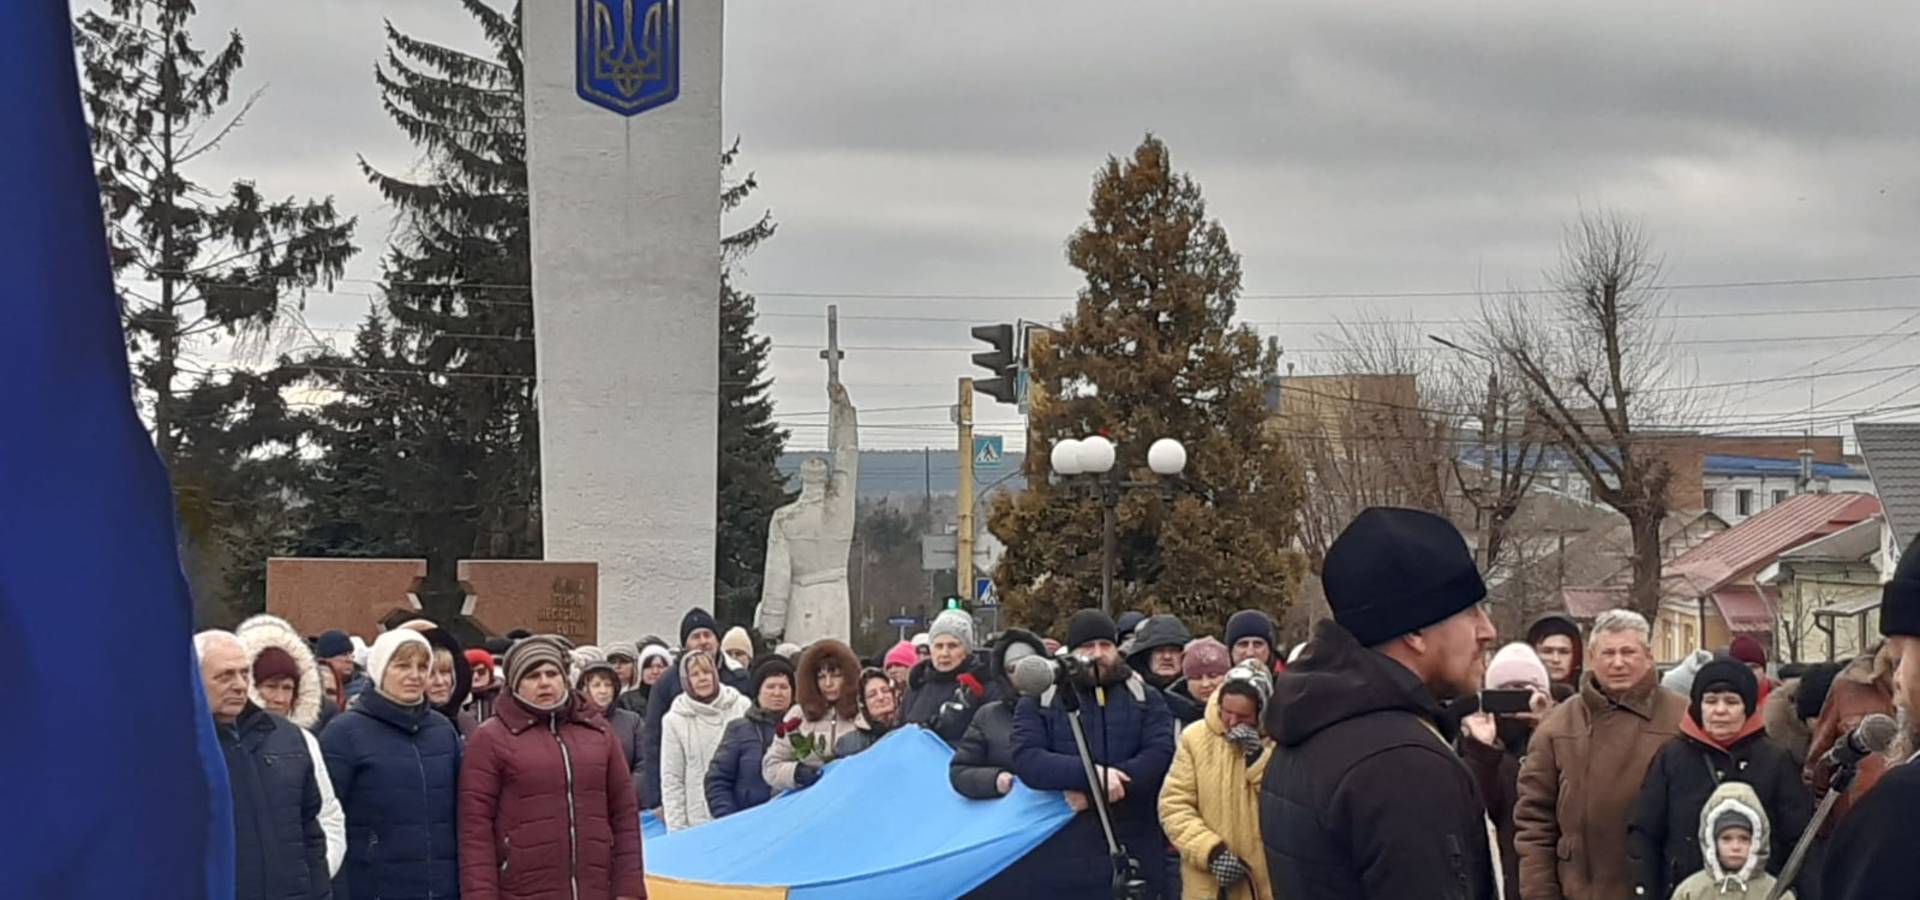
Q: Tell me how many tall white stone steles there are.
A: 1